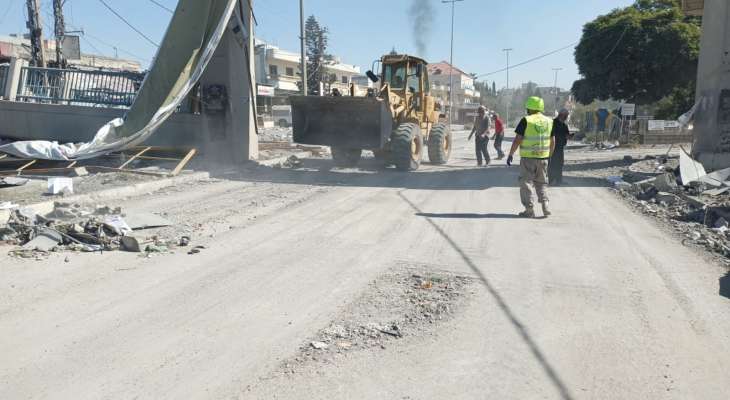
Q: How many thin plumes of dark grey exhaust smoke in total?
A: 1